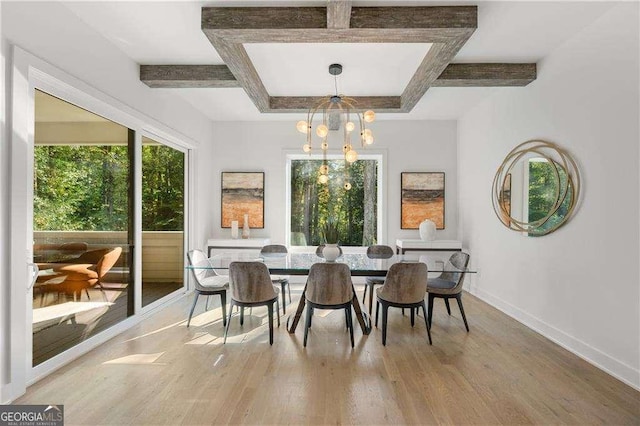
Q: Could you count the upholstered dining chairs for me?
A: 8